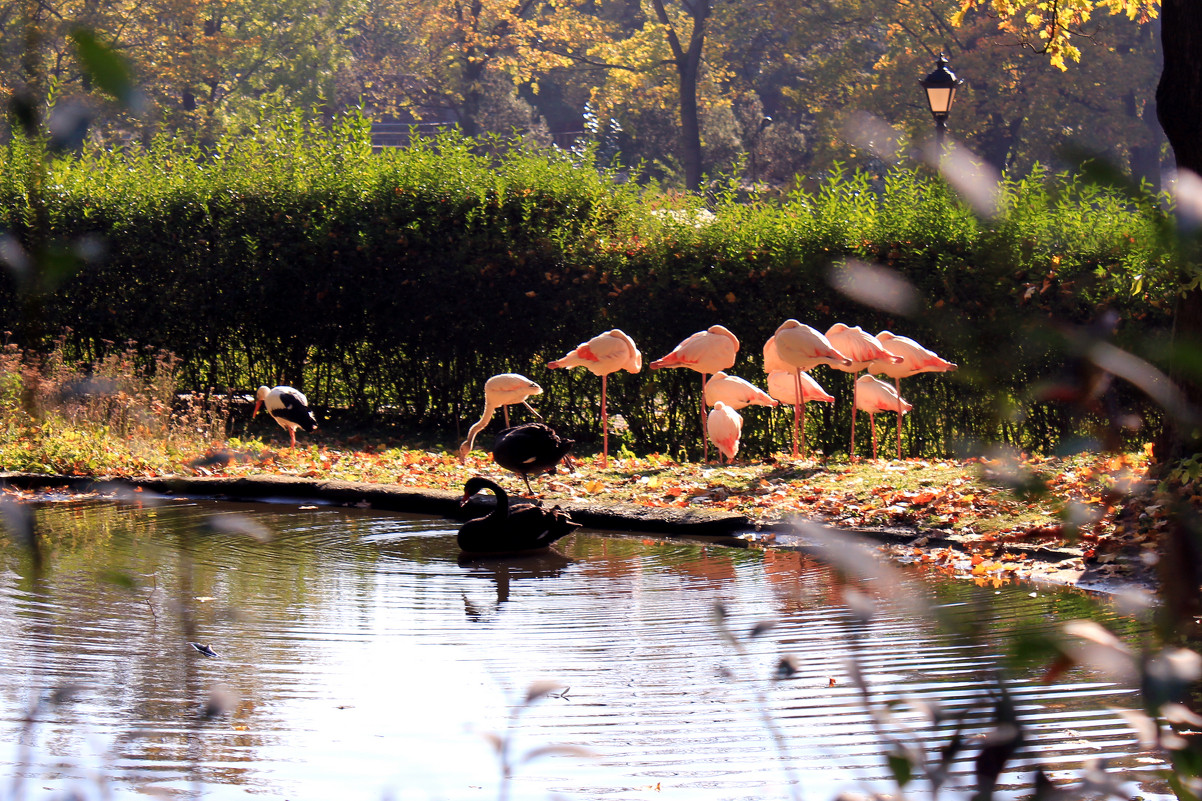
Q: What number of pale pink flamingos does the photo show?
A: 11